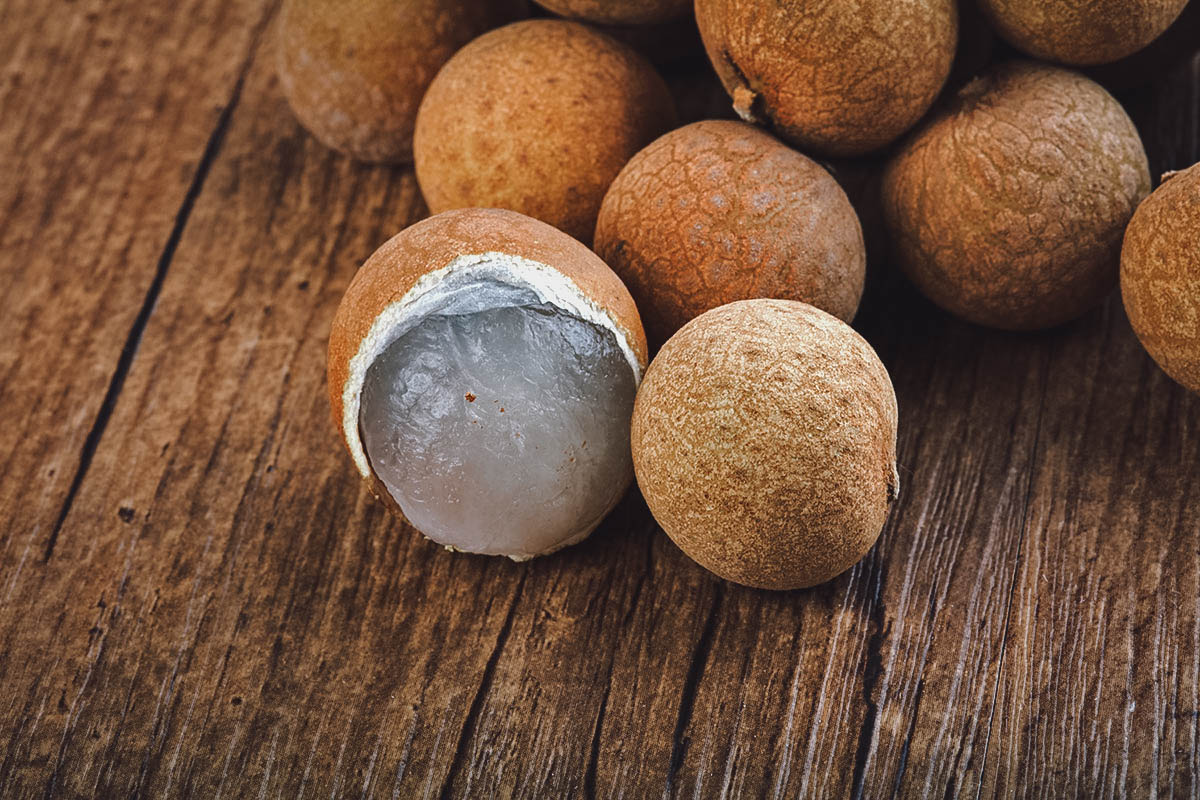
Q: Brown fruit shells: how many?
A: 10